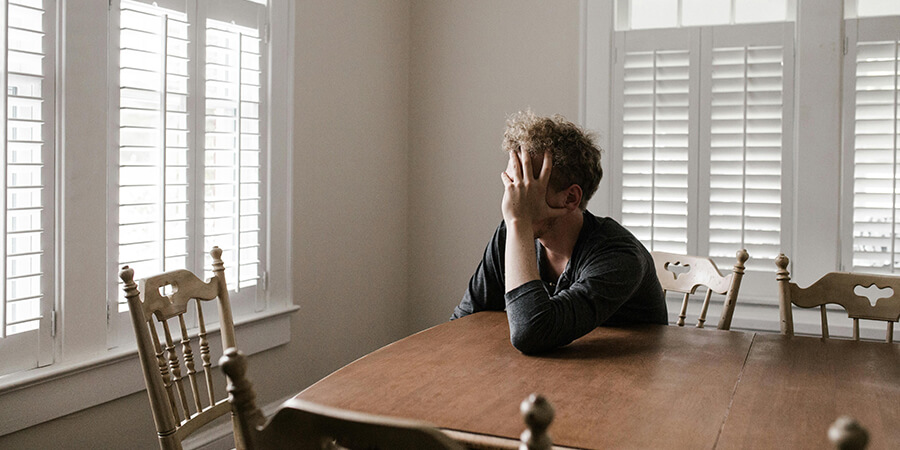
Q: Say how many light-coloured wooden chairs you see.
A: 5